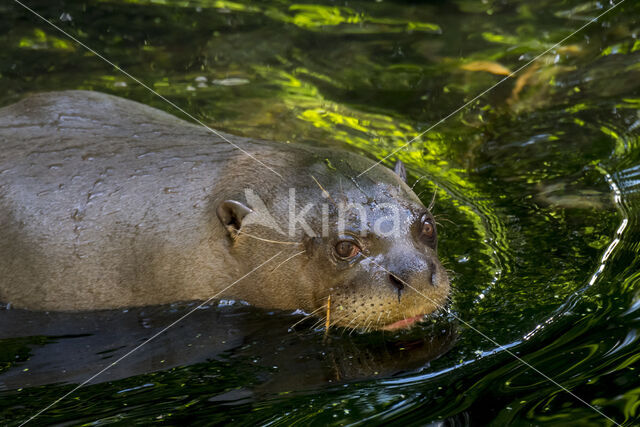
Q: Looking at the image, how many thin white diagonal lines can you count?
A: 4